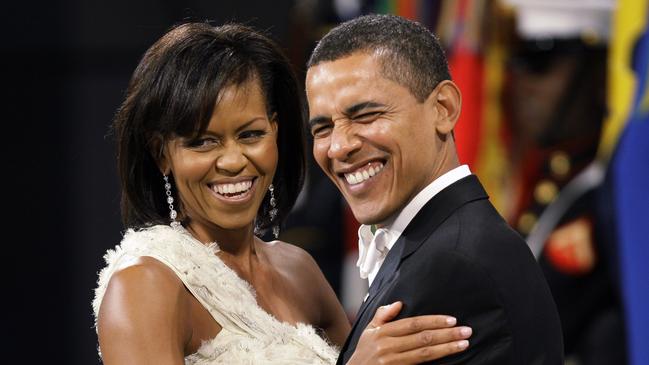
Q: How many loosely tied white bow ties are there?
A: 1